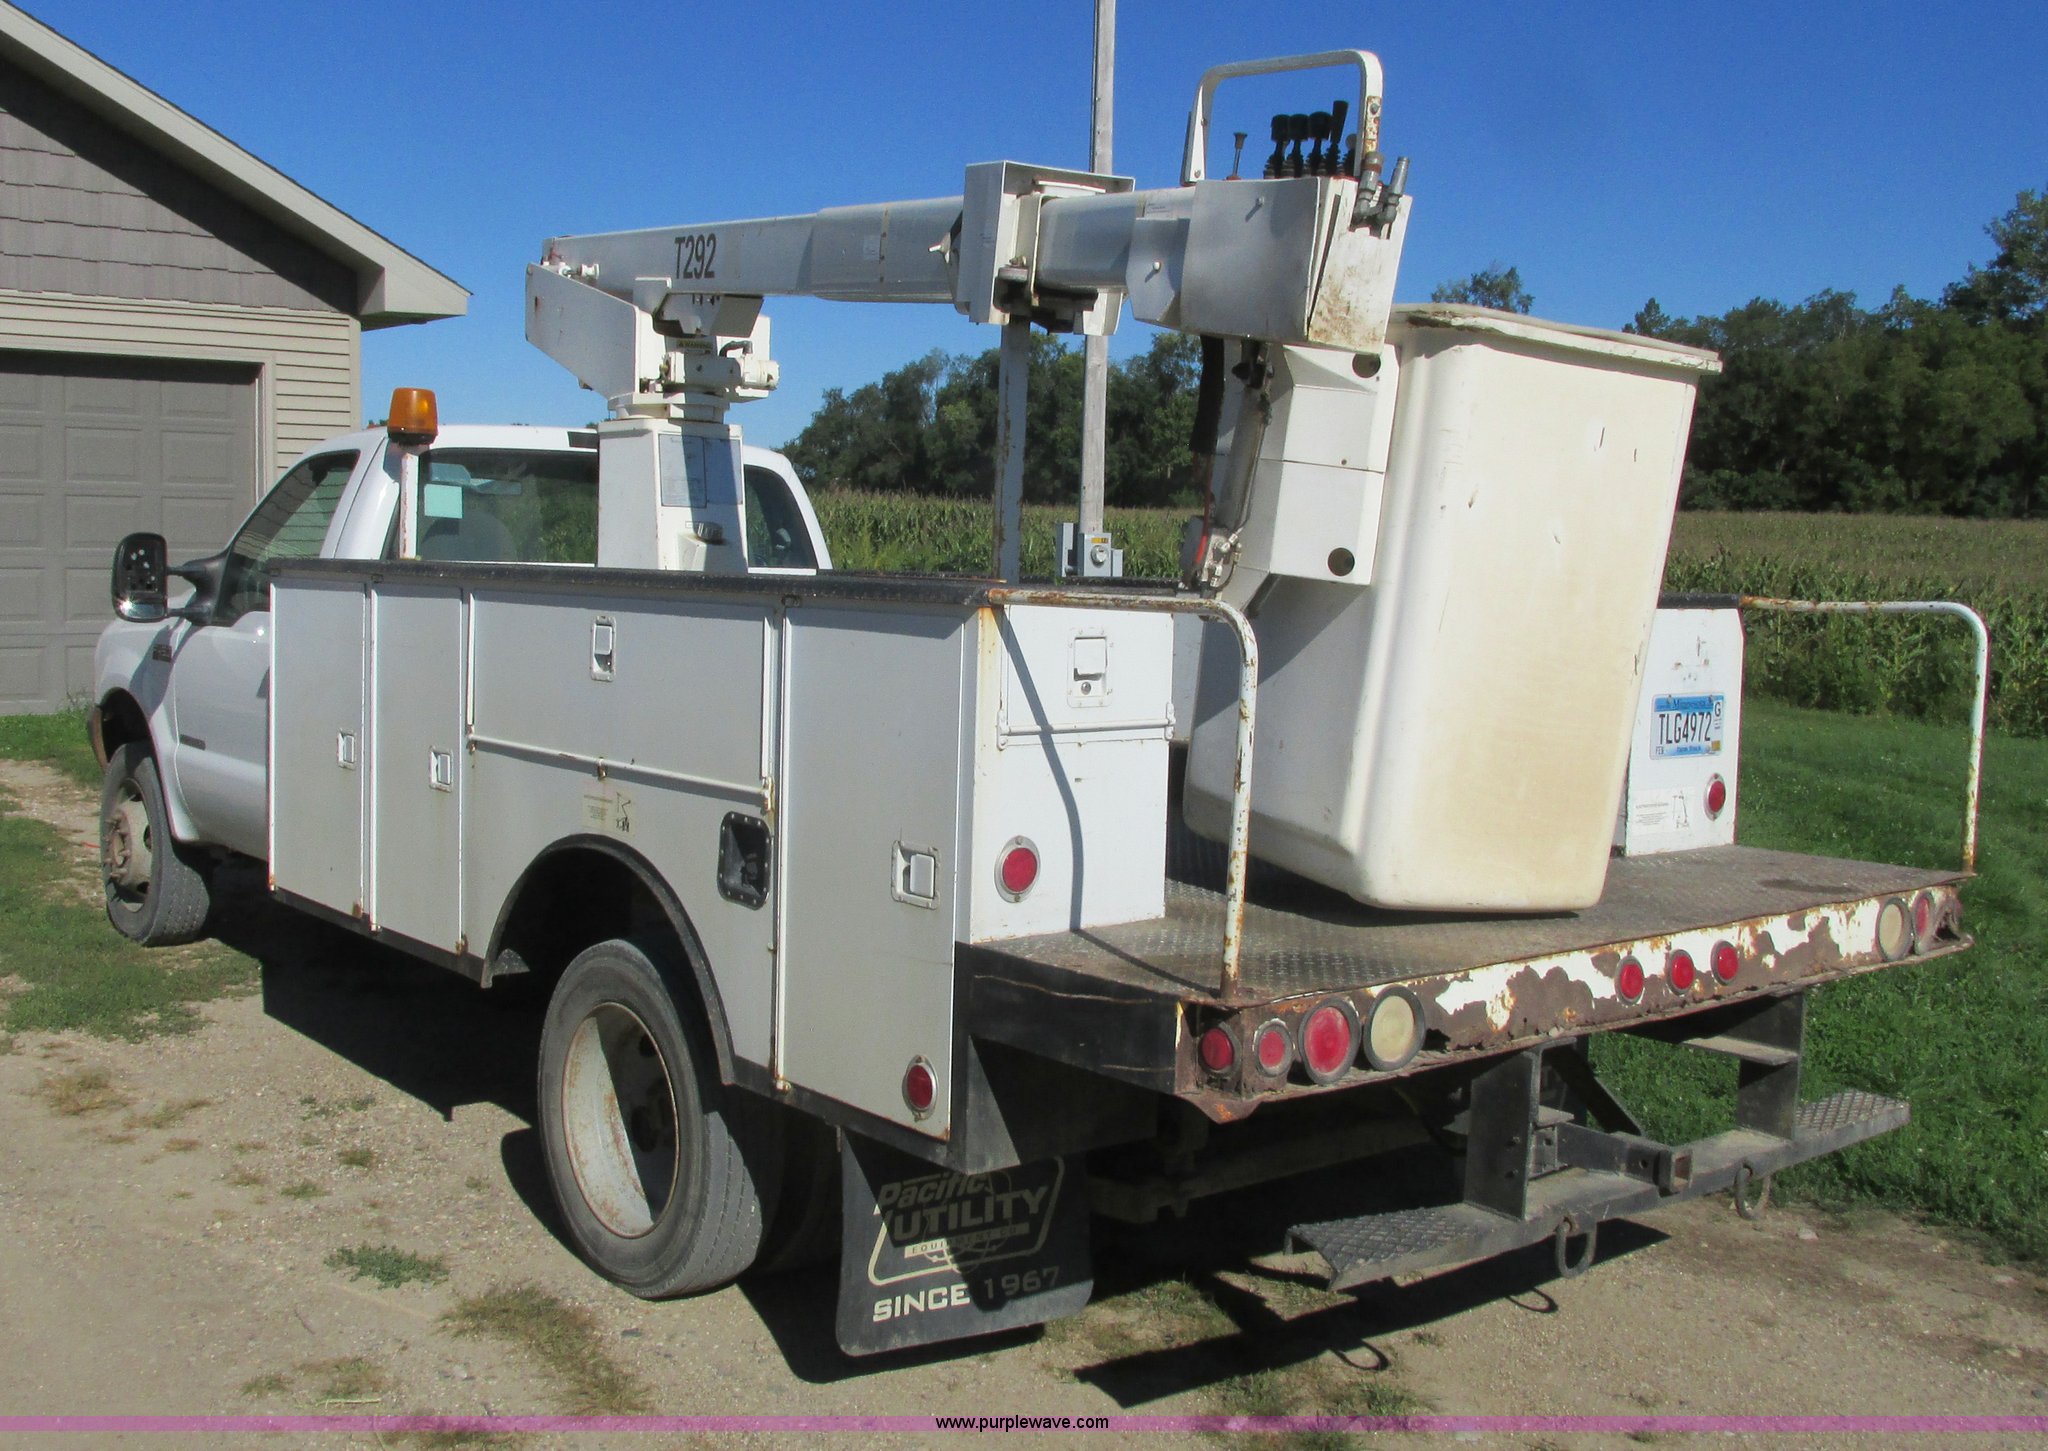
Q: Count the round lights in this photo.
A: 12